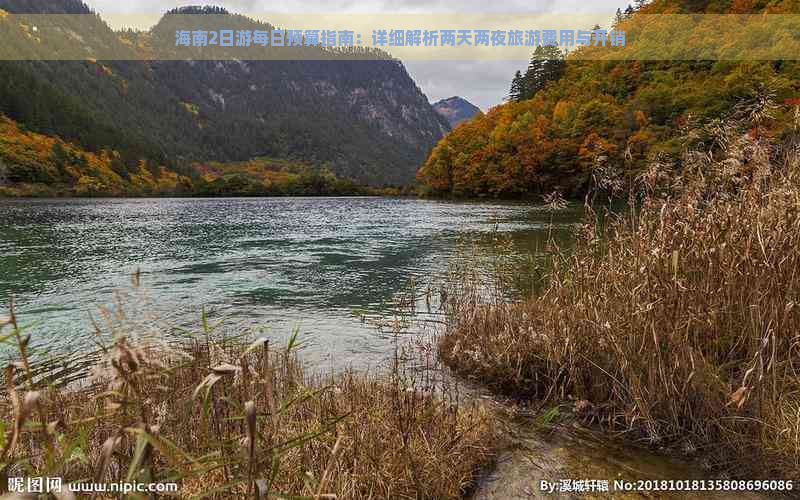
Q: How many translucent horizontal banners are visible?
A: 1